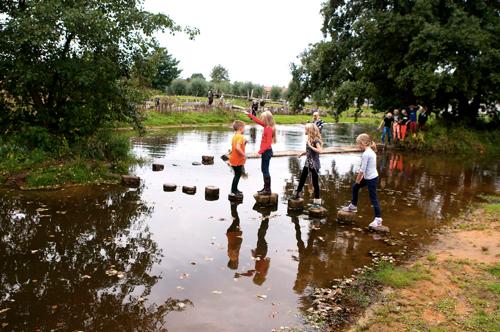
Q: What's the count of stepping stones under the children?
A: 6